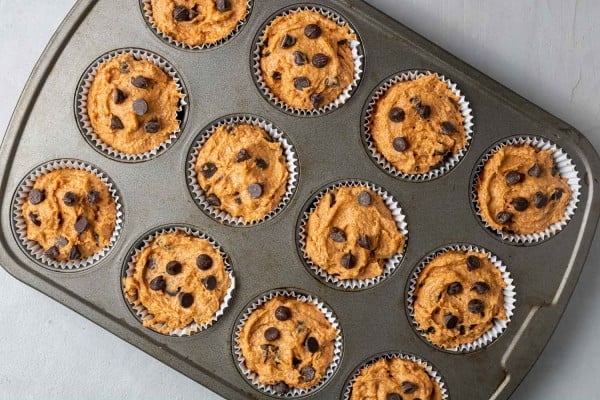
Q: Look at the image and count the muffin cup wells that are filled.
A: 12